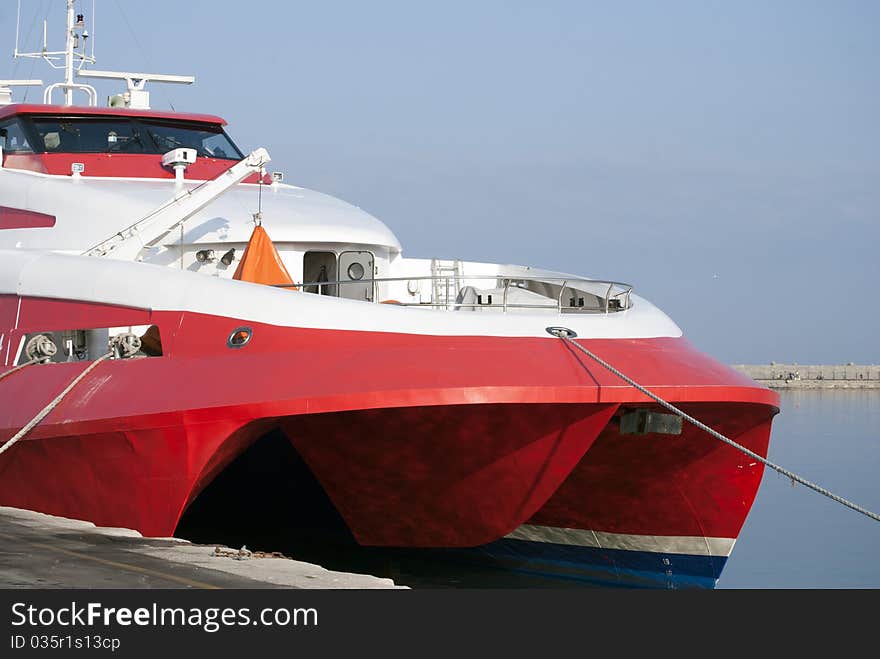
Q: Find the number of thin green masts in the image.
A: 0